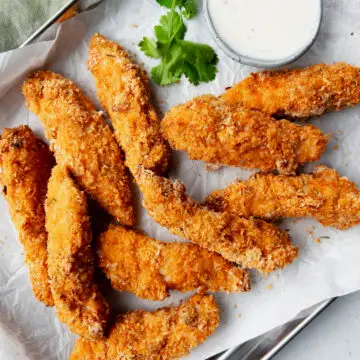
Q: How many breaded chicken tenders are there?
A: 10